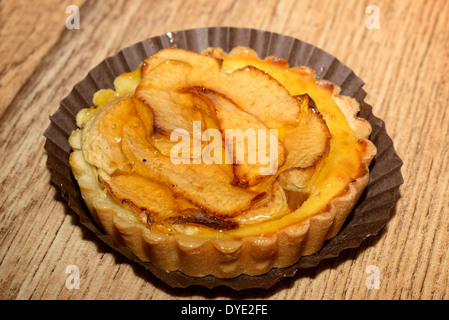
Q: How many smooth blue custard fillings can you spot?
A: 0